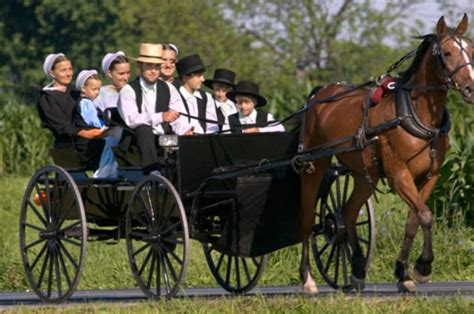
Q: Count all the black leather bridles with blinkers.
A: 1